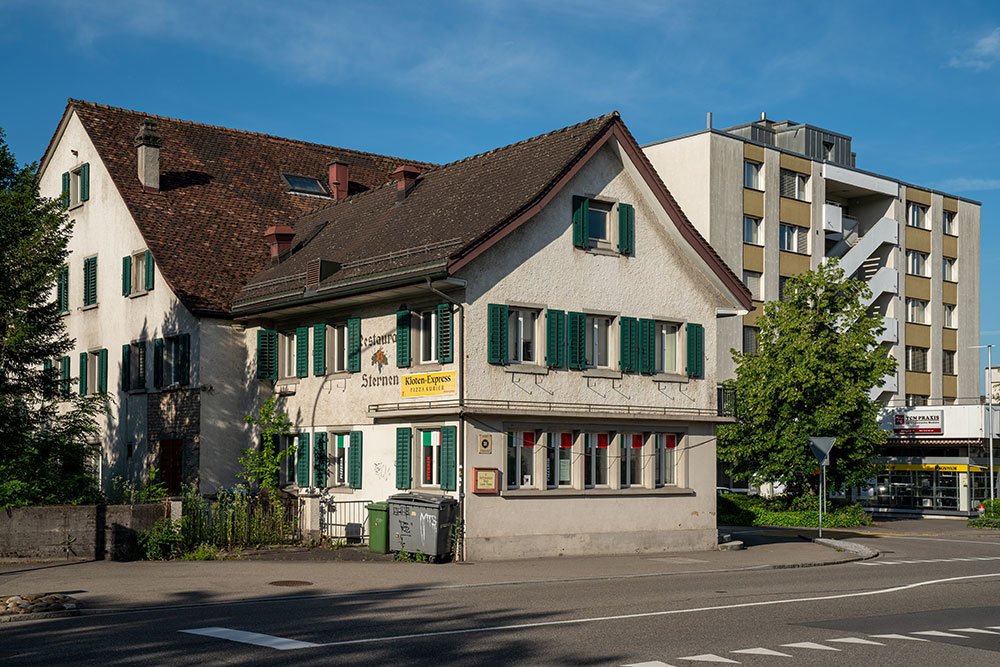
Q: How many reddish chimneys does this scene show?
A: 3